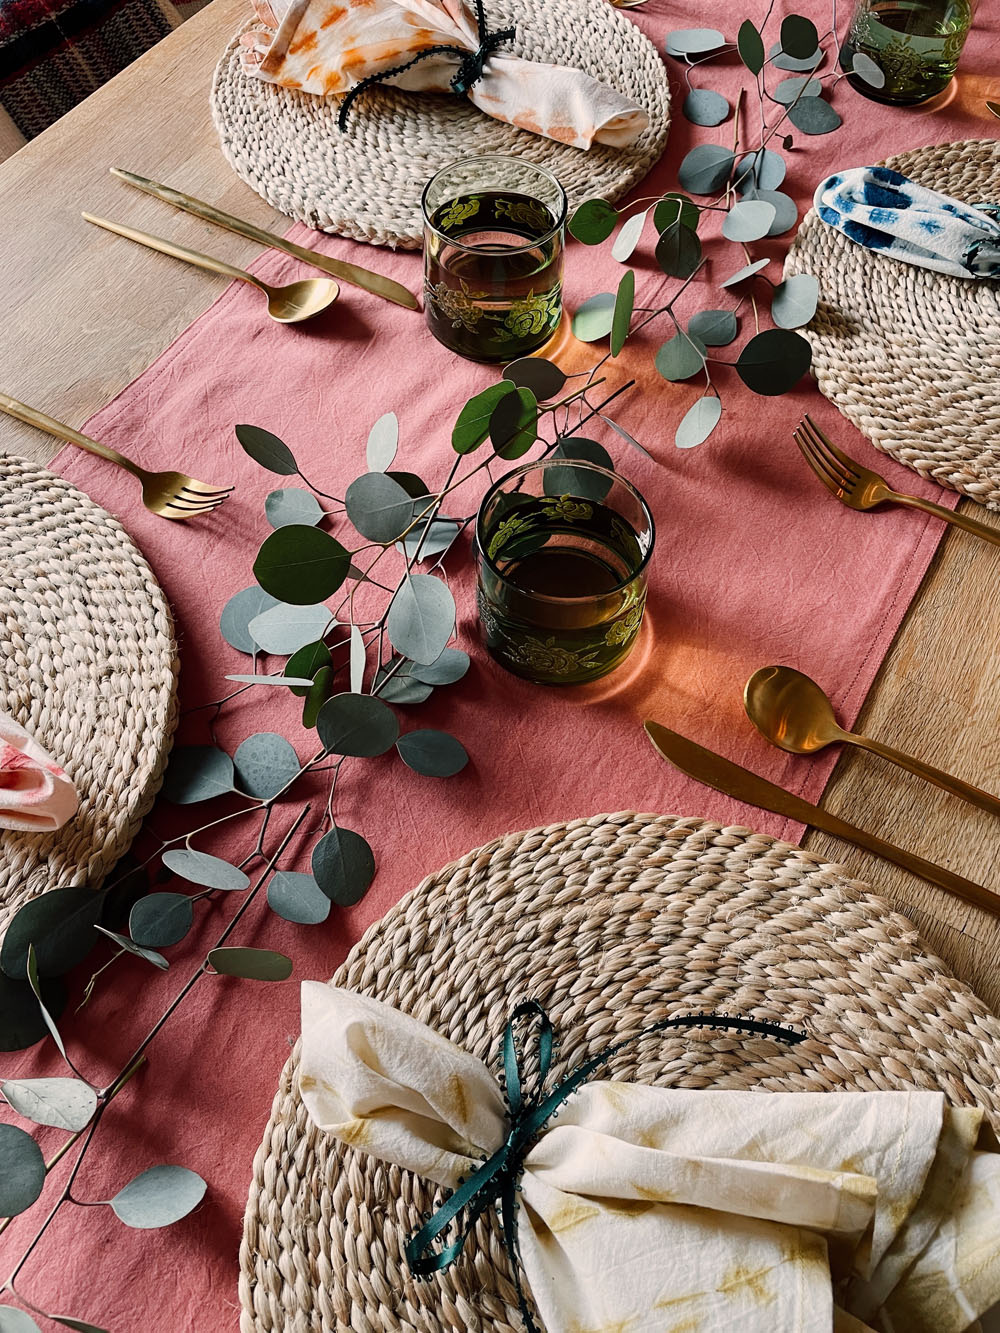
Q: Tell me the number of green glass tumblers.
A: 3